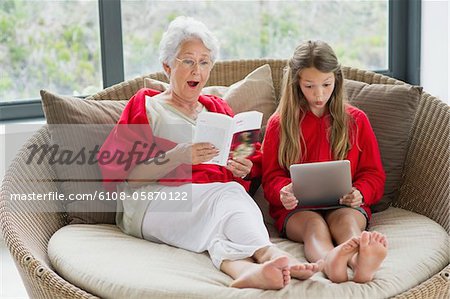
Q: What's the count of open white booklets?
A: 1